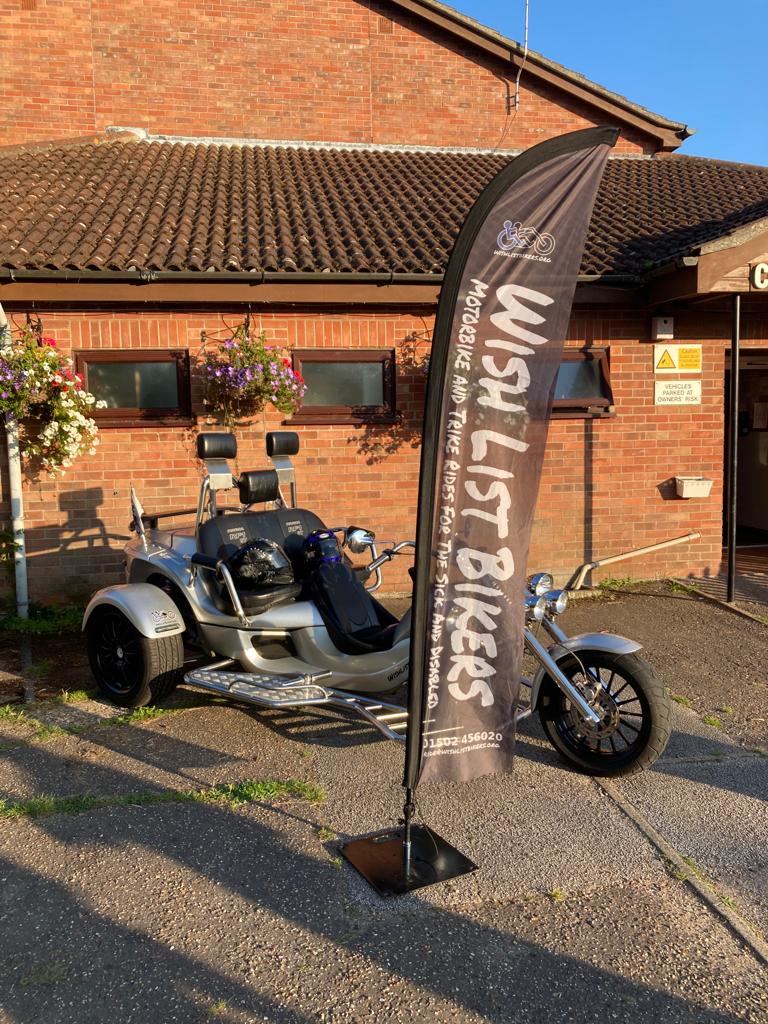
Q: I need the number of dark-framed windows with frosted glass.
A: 3